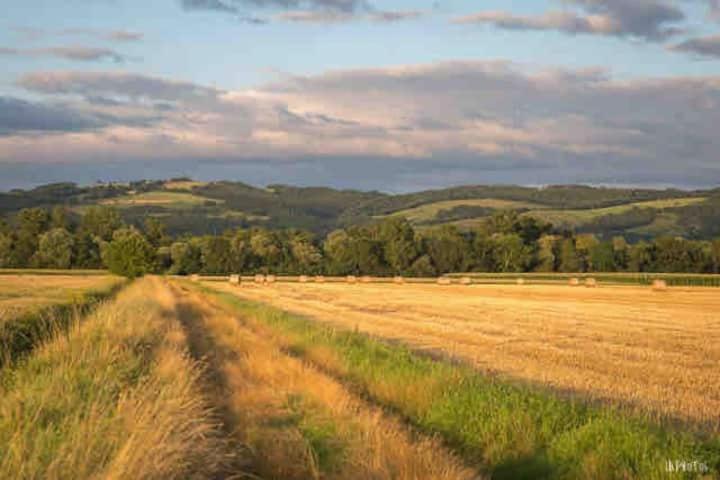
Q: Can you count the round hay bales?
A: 15